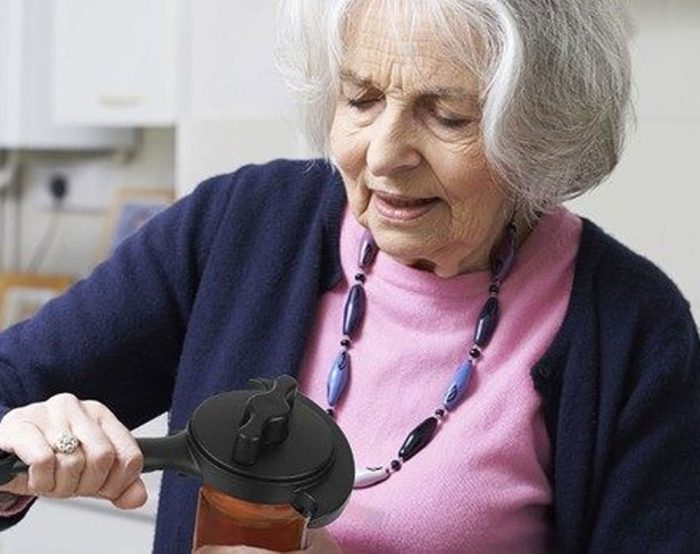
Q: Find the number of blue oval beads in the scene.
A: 2